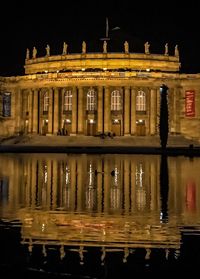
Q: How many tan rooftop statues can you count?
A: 10